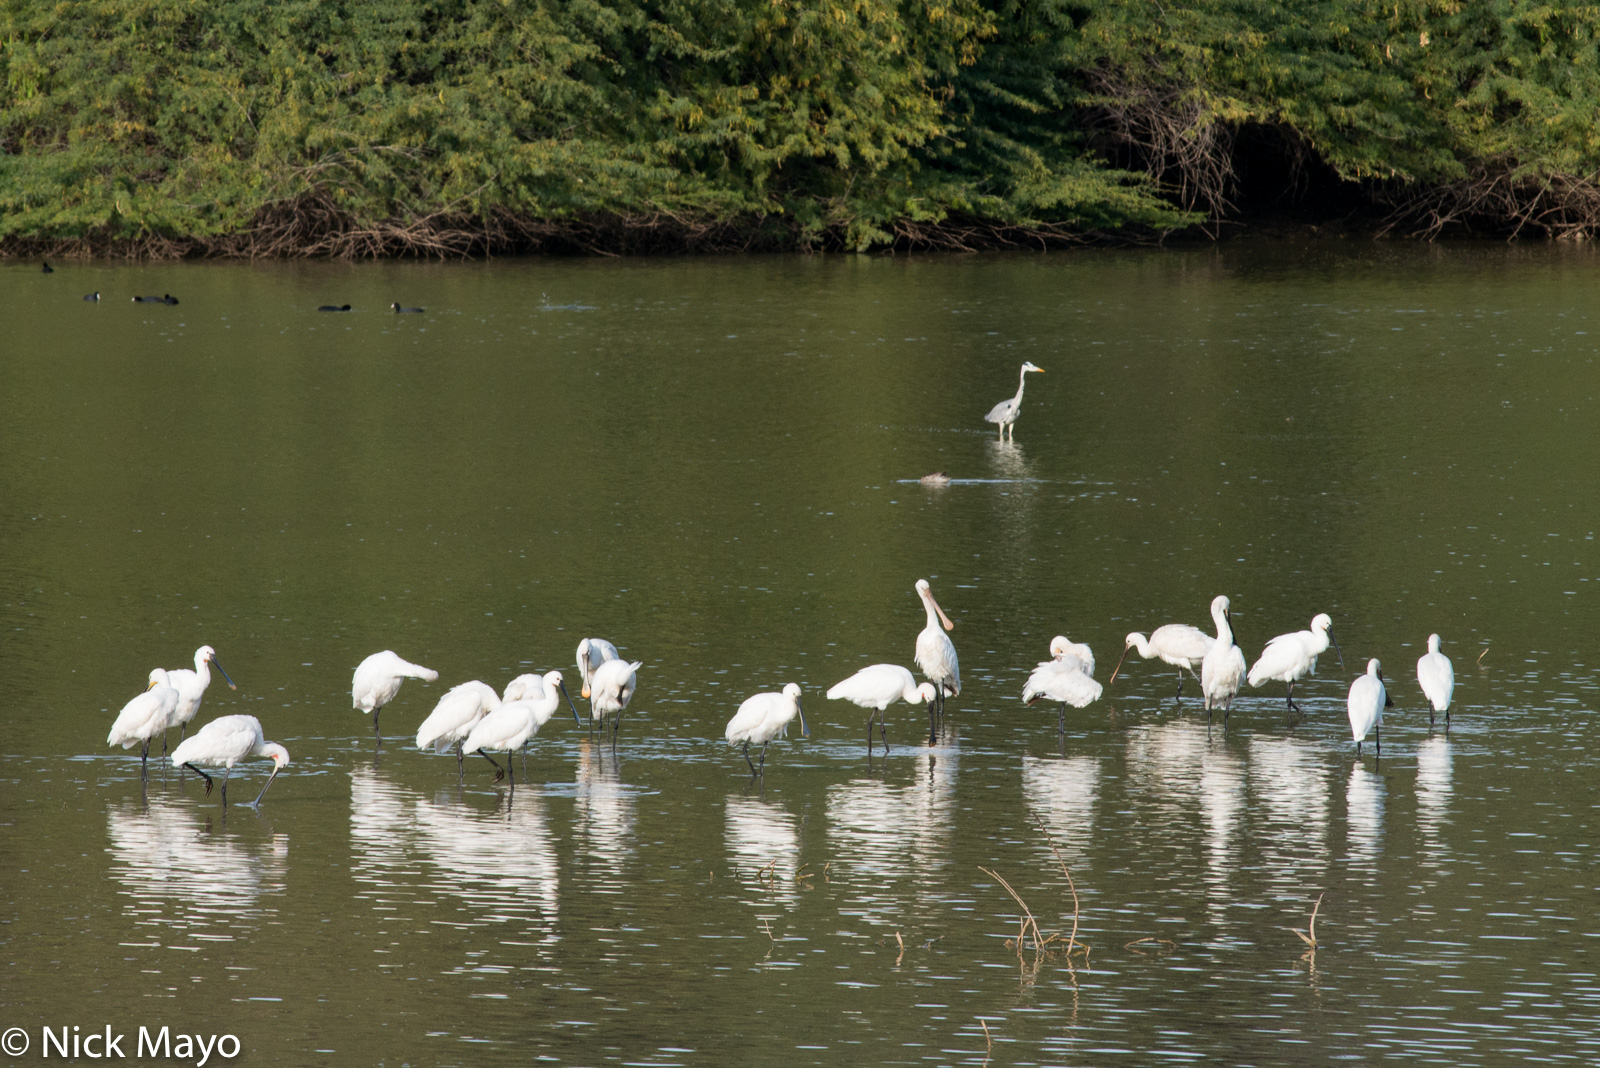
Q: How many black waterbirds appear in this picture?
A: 6